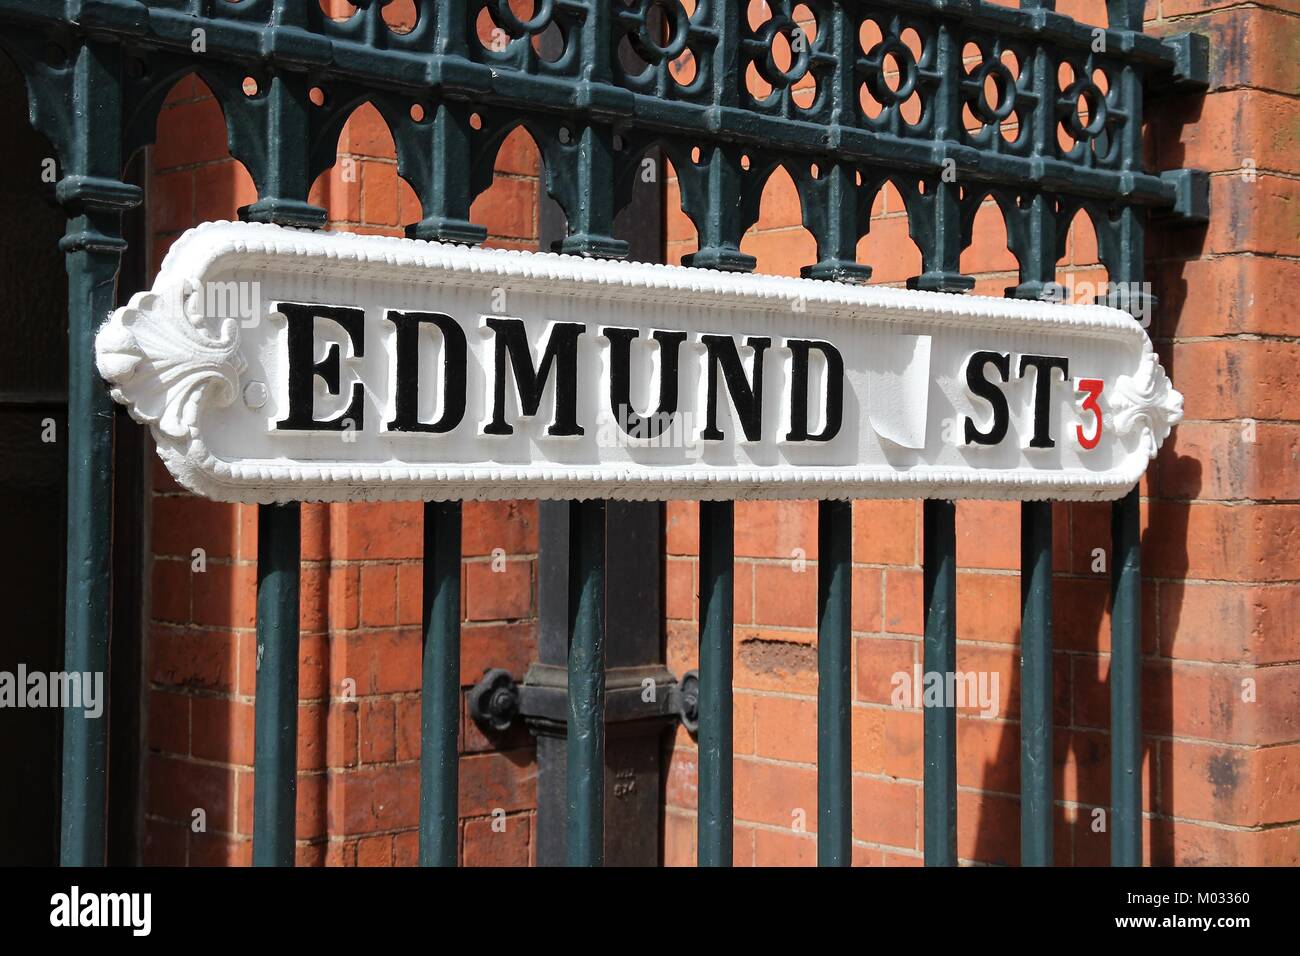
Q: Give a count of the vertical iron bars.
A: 9